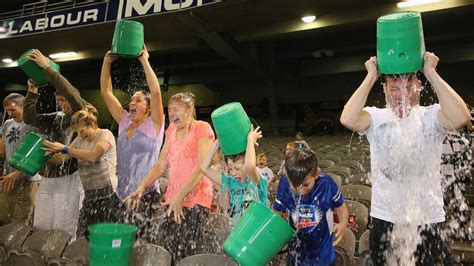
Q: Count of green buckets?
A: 7